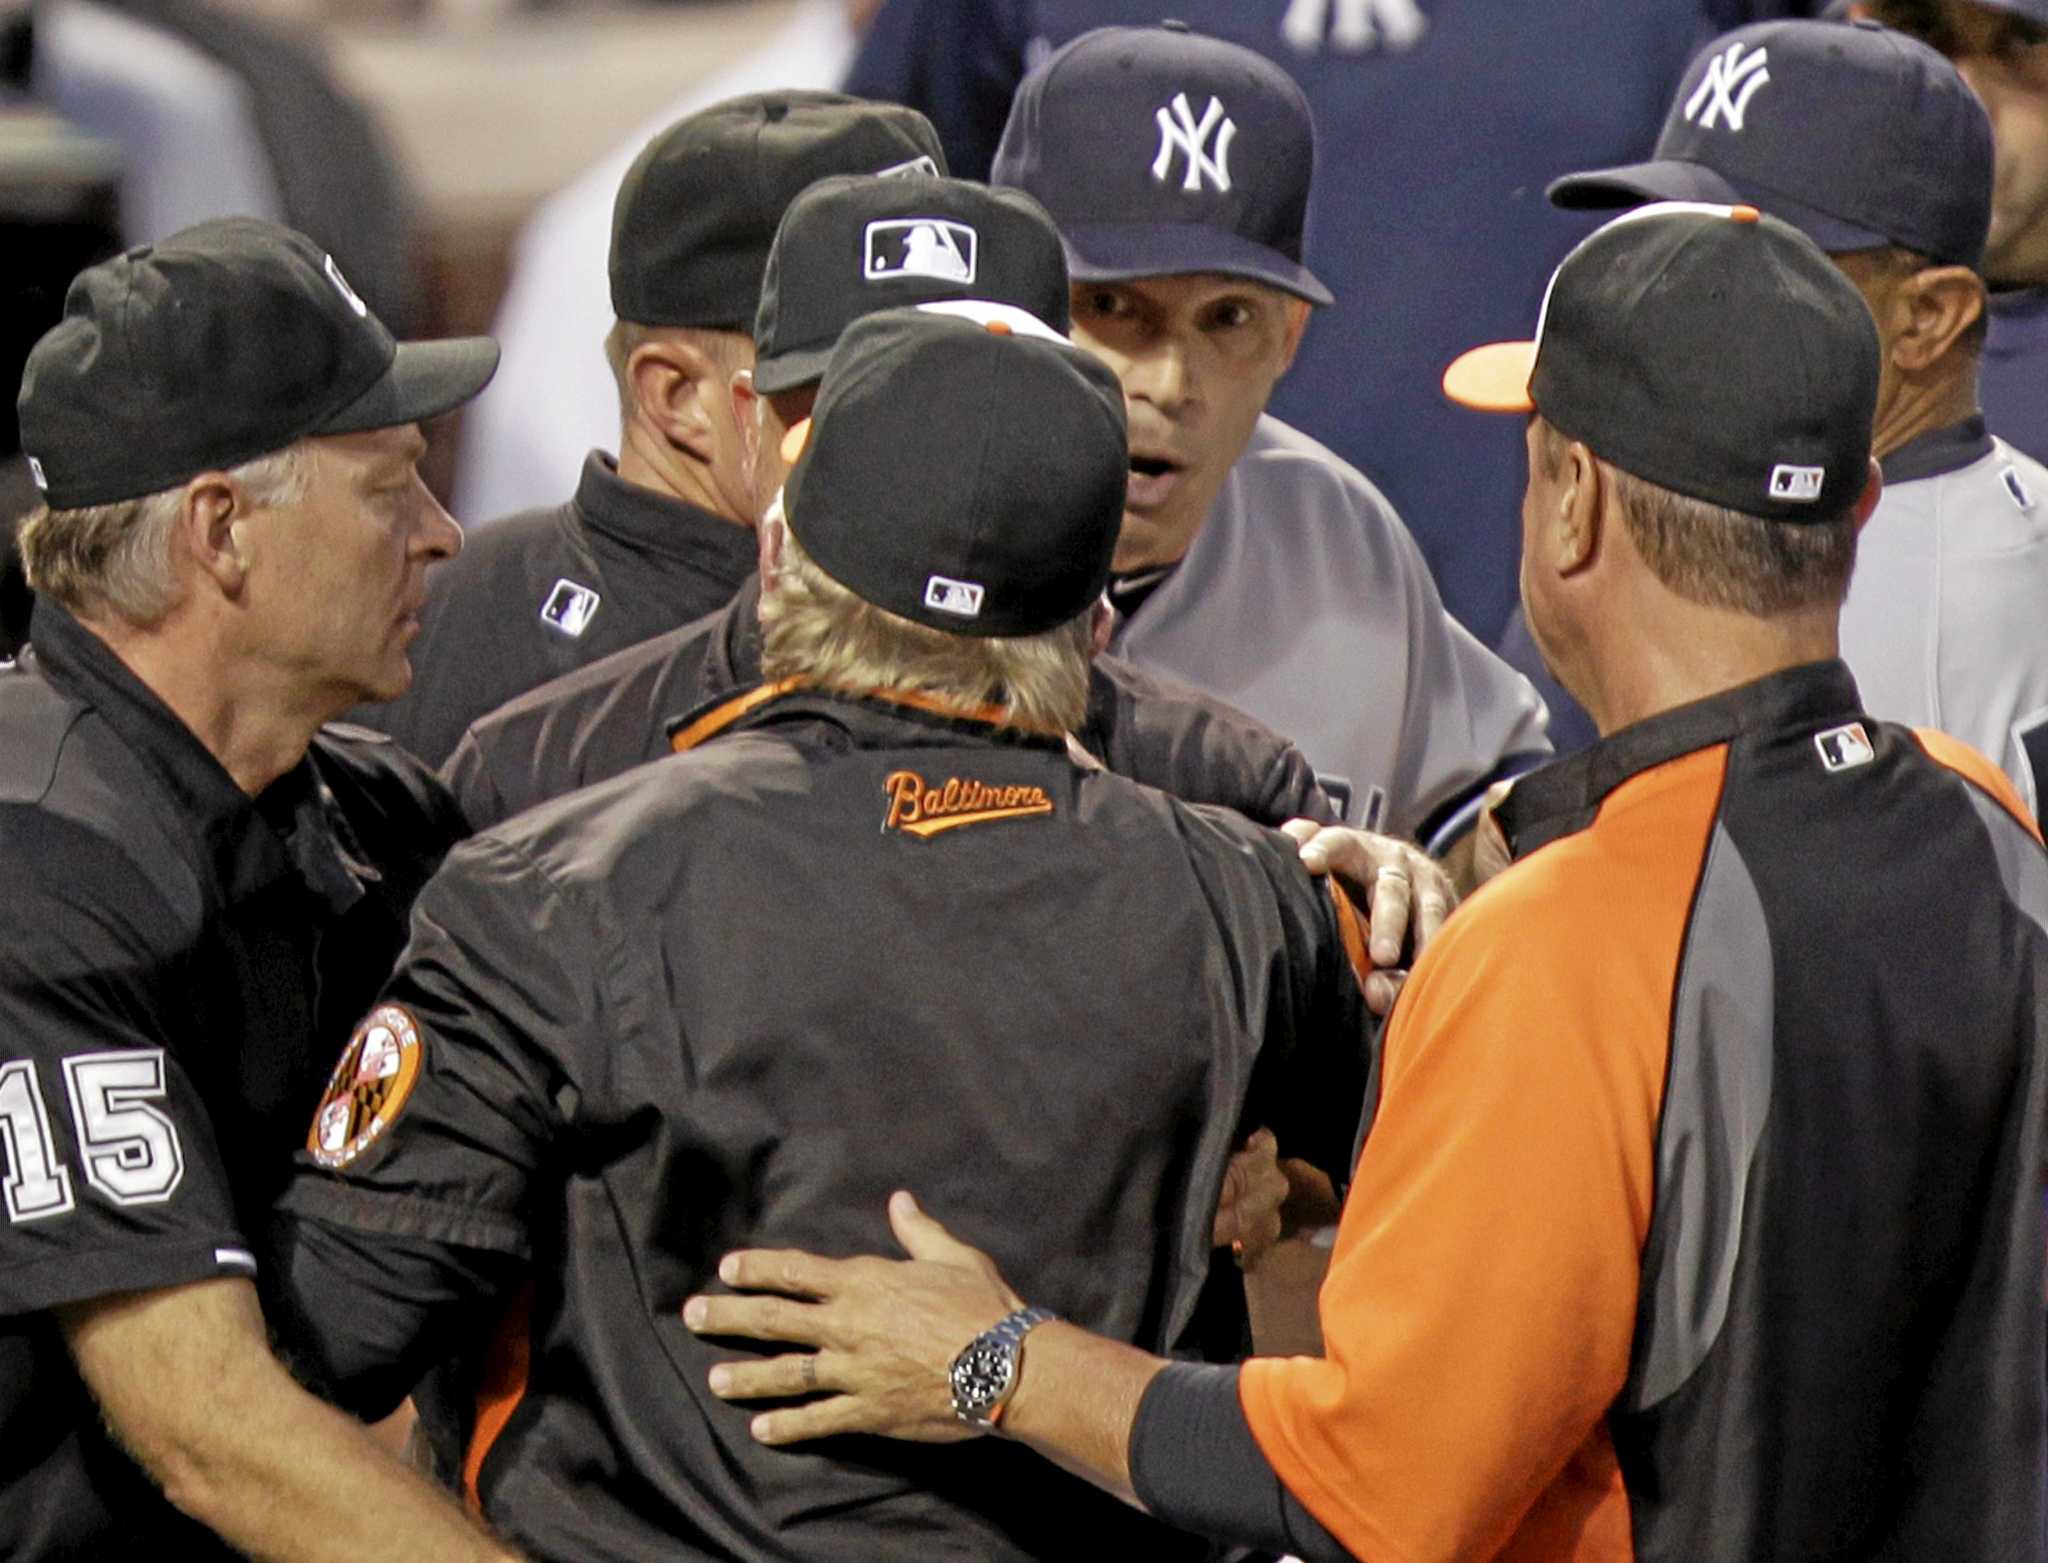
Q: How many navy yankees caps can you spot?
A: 2